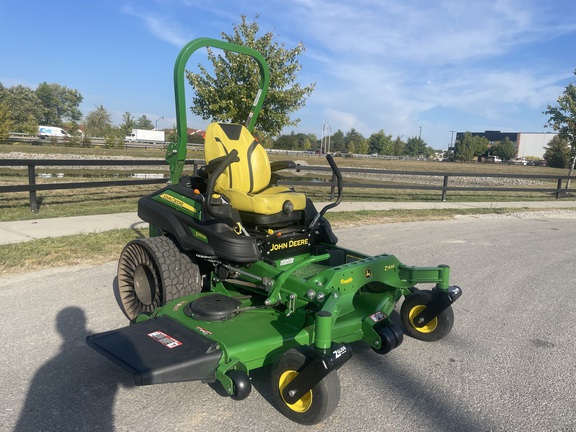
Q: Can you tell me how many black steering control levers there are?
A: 2